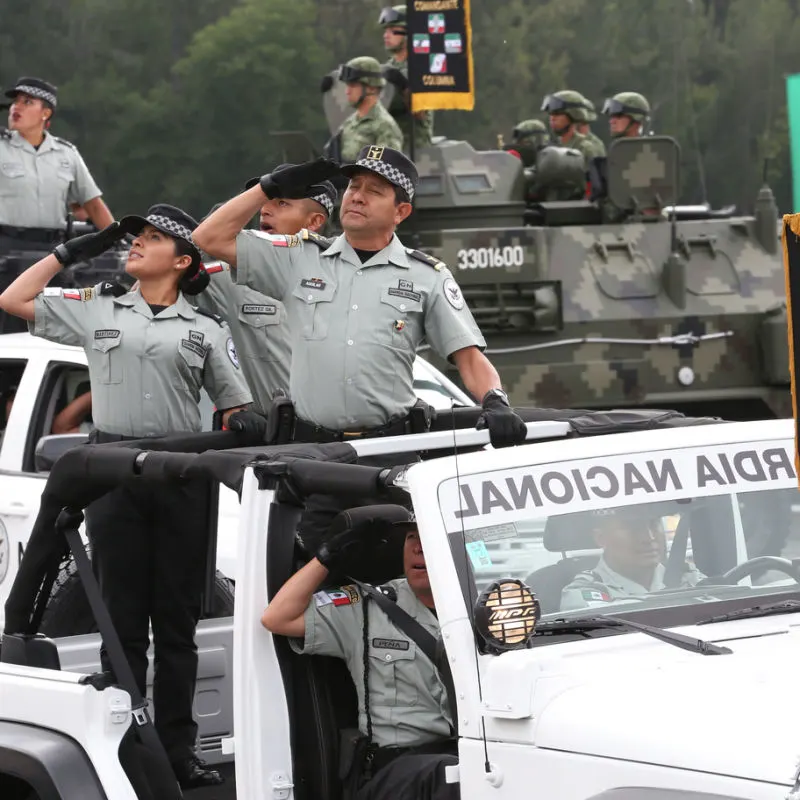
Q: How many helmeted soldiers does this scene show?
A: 6